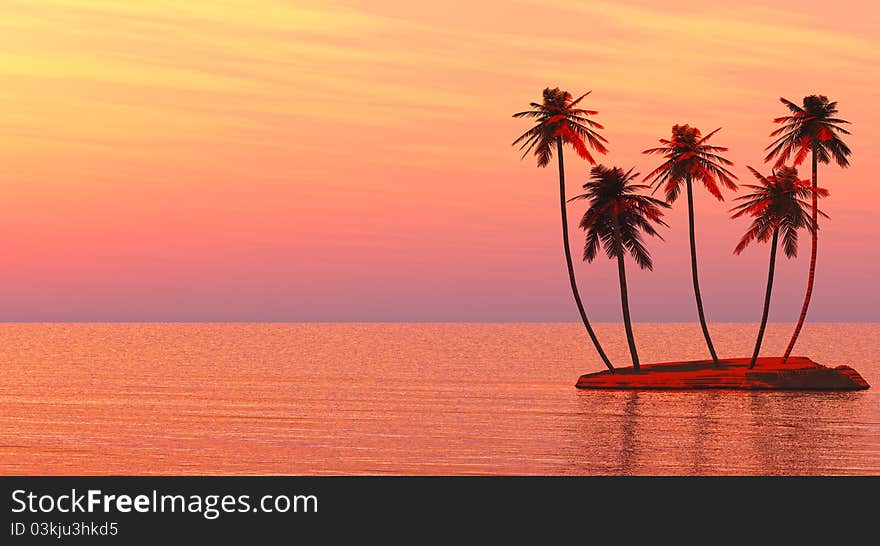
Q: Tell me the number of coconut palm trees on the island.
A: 5